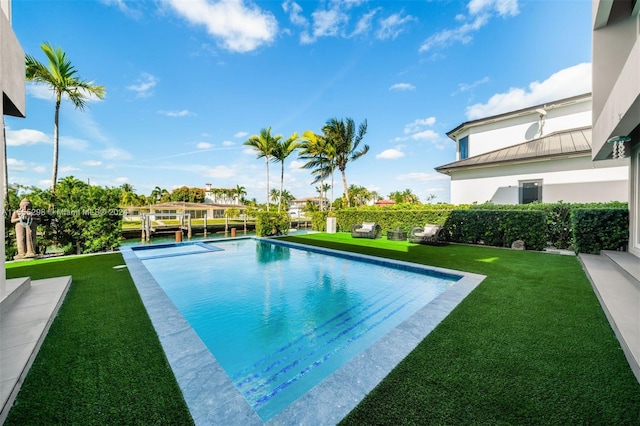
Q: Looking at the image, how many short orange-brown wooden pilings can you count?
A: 2